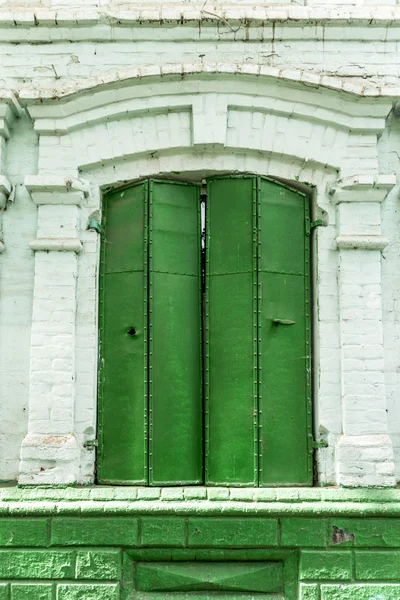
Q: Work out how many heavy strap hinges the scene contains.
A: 4